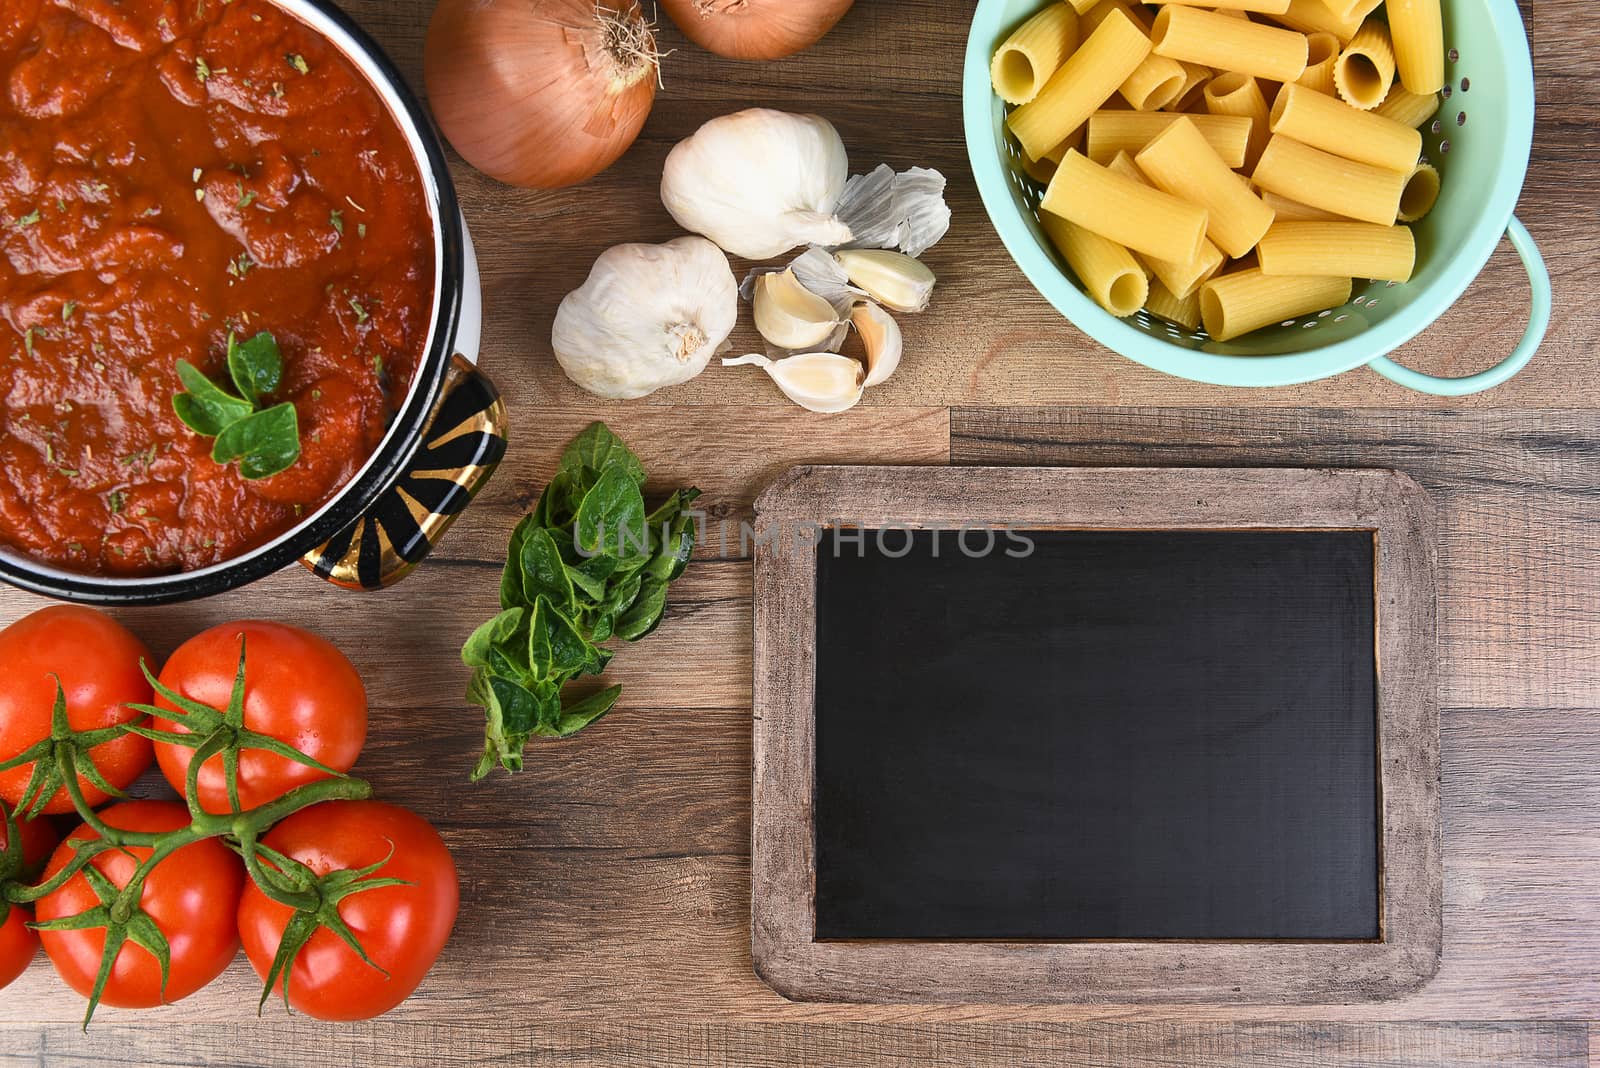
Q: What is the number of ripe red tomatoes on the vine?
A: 5